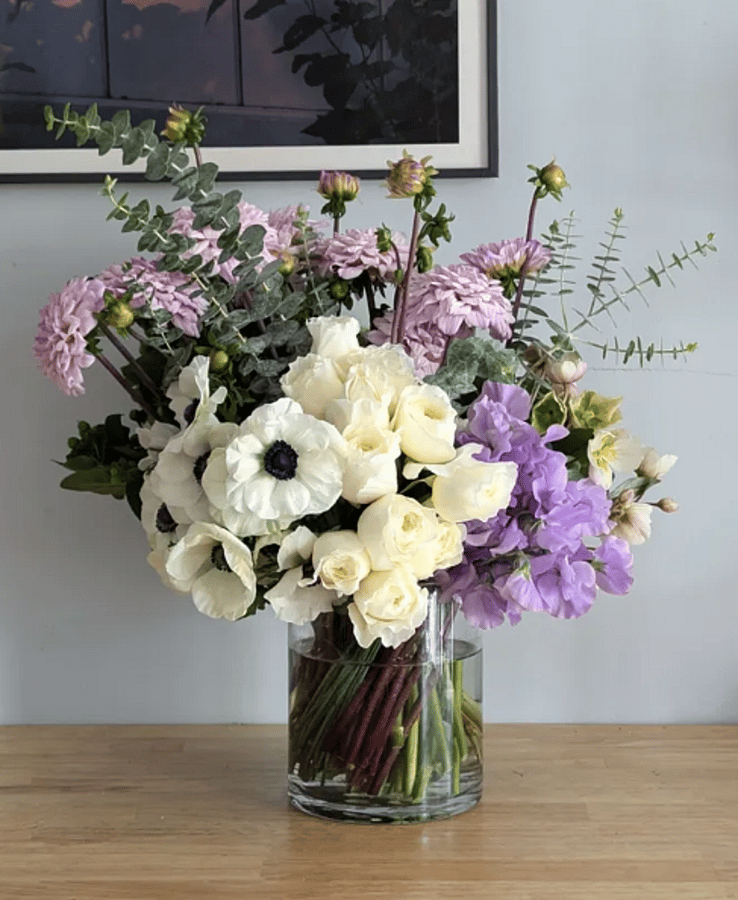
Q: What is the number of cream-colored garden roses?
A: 11